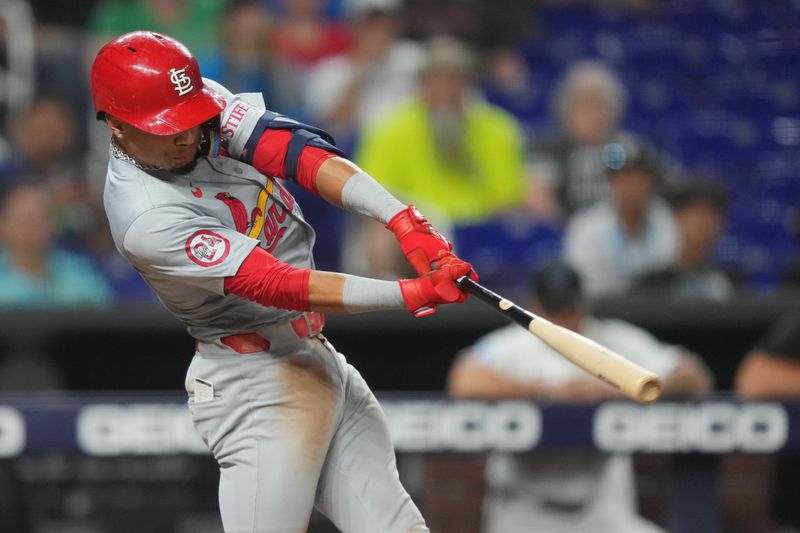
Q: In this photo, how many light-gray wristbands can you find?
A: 2